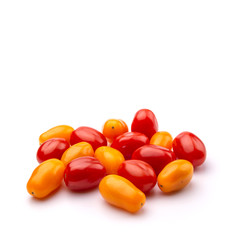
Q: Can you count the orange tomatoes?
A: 8